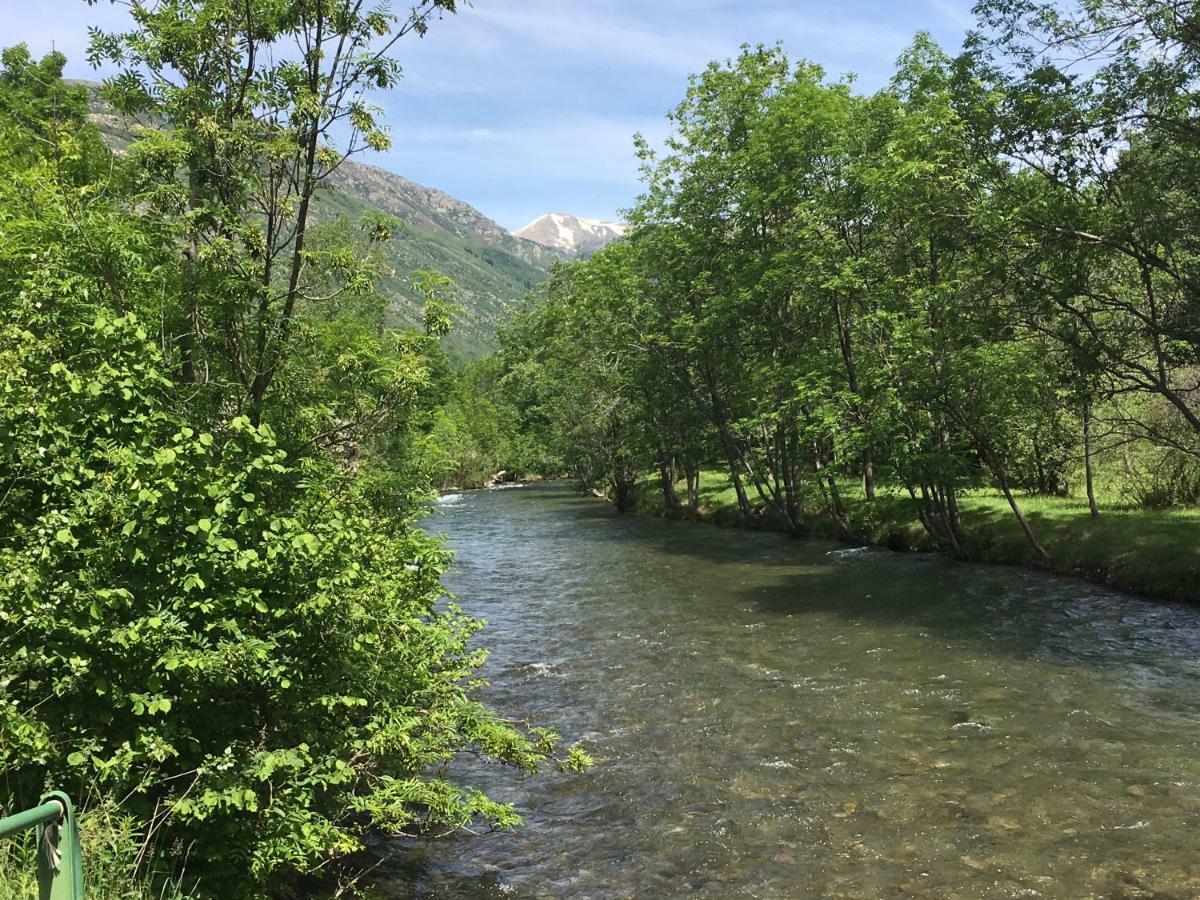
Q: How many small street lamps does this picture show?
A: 0